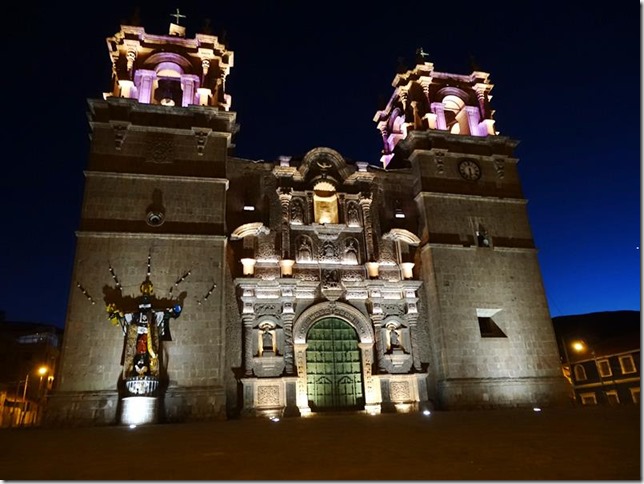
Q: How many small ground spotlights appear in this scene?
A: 4